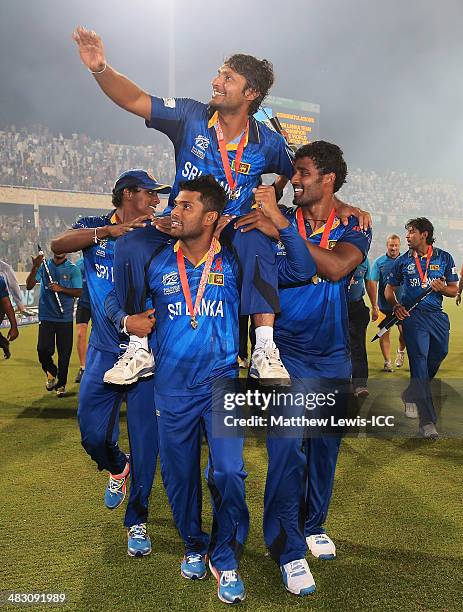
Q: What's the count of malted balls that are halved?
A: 0